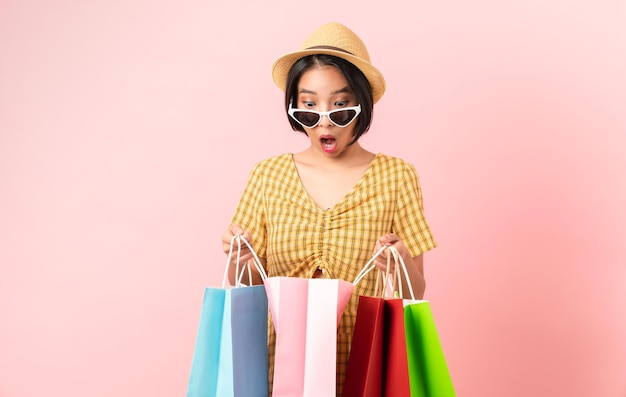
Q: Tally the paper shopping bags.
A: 4